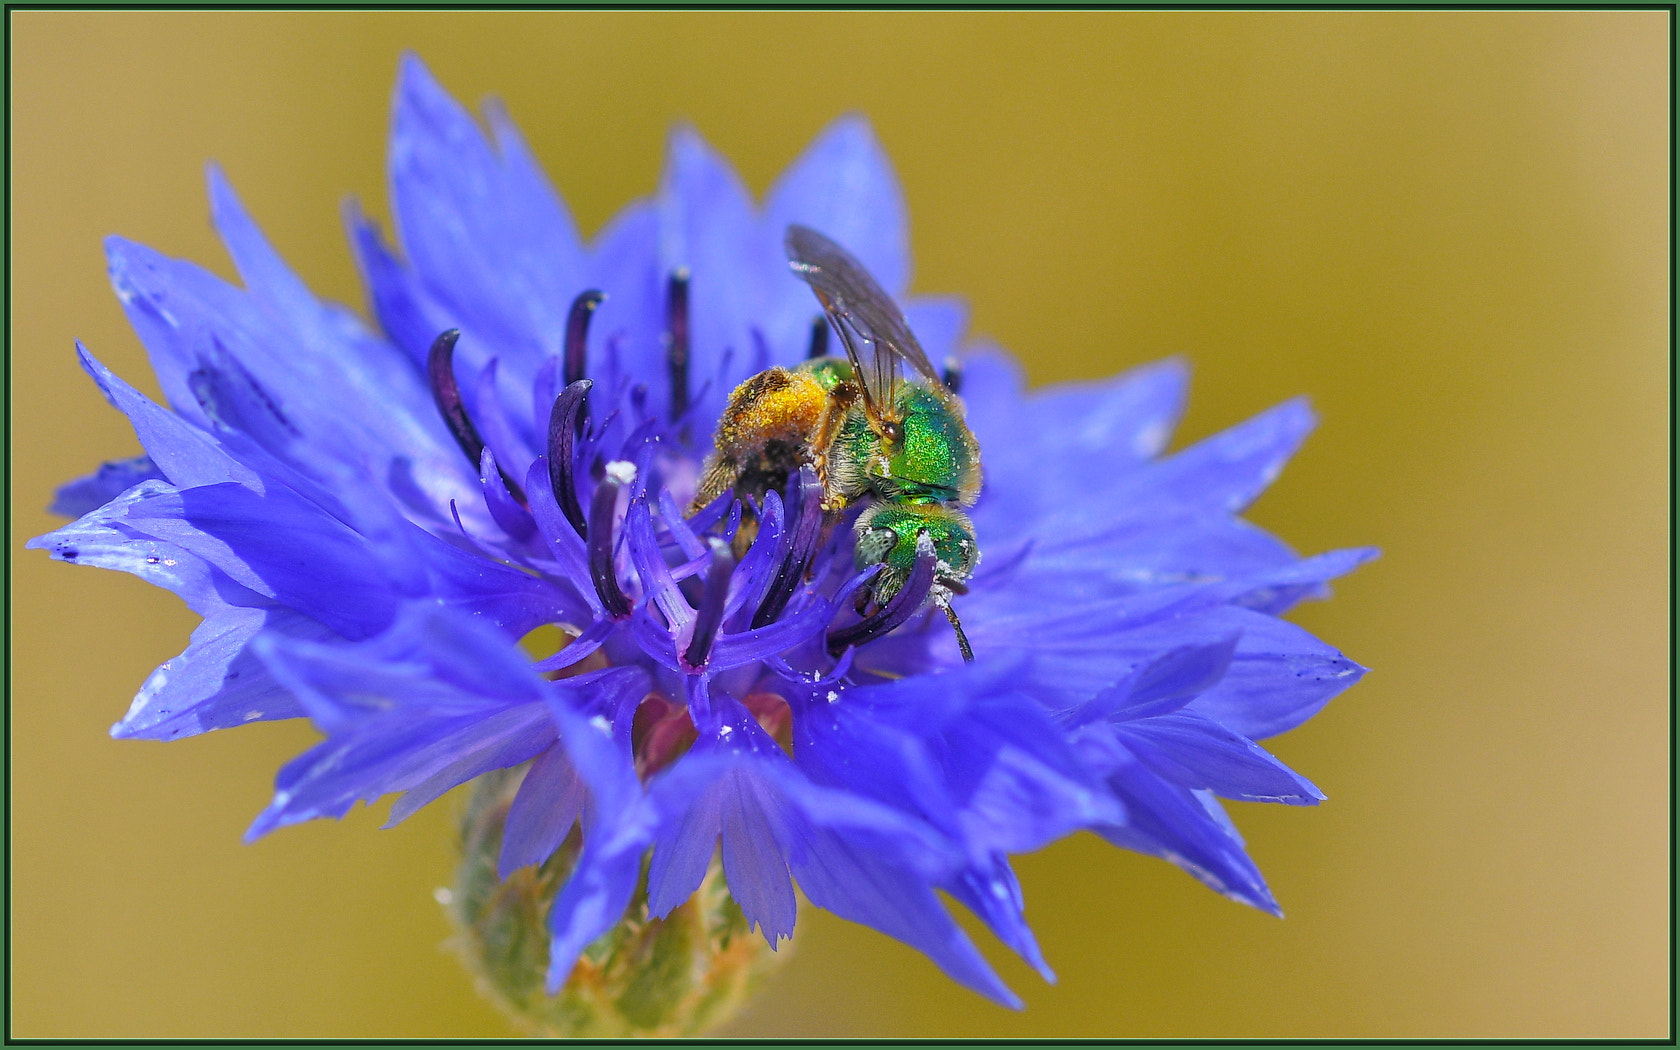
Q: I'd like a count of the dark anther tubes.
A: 10